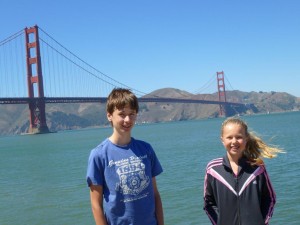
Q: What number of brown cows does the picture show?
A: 0